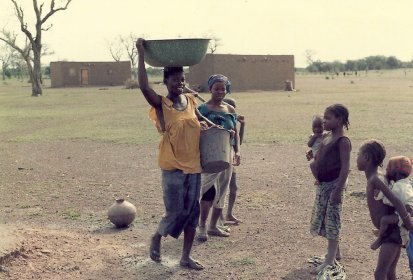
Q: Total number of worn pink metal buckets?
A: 0